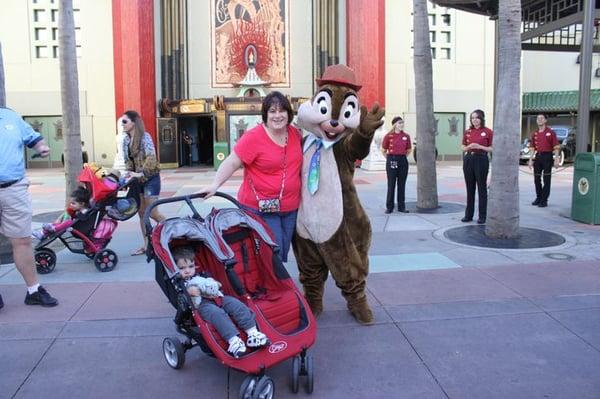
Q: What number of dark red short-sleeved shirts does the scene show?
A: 3